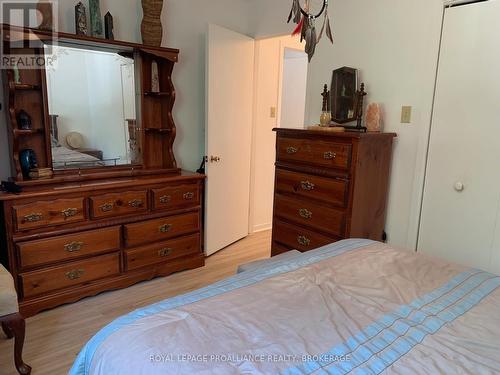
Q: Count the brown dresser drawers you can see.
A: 11